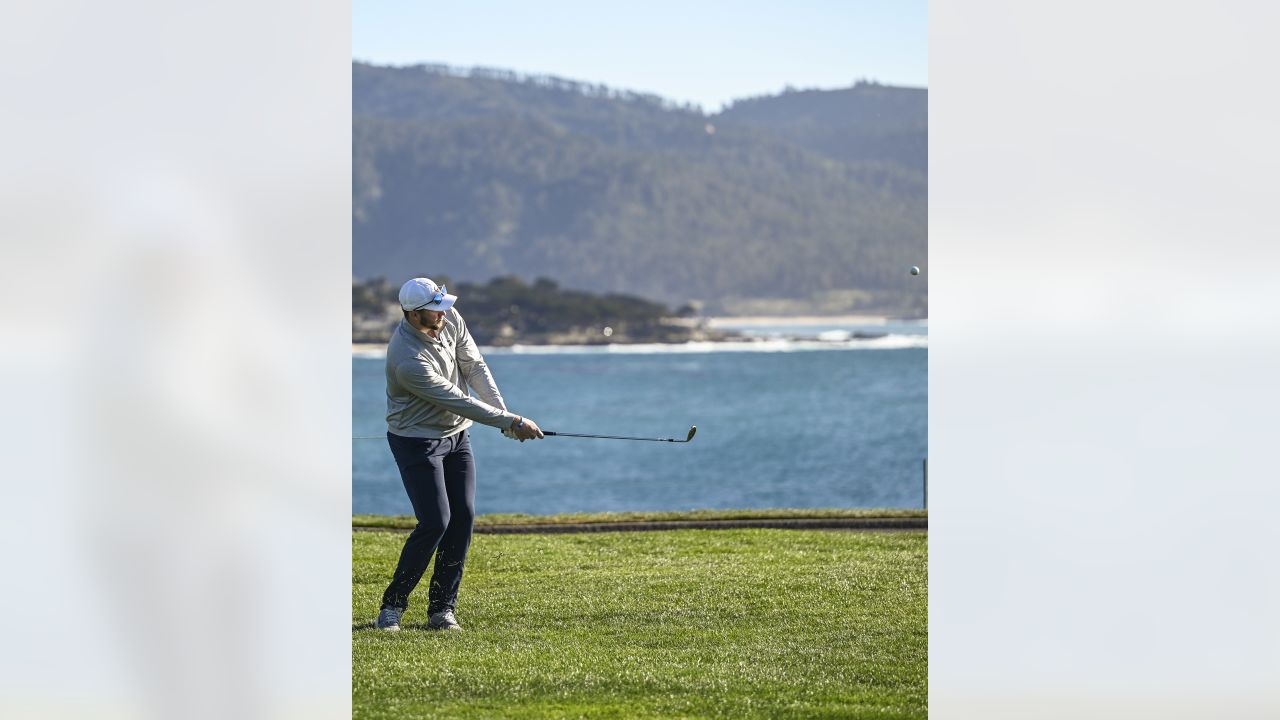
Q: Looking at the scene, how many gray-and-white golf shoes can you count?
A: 2